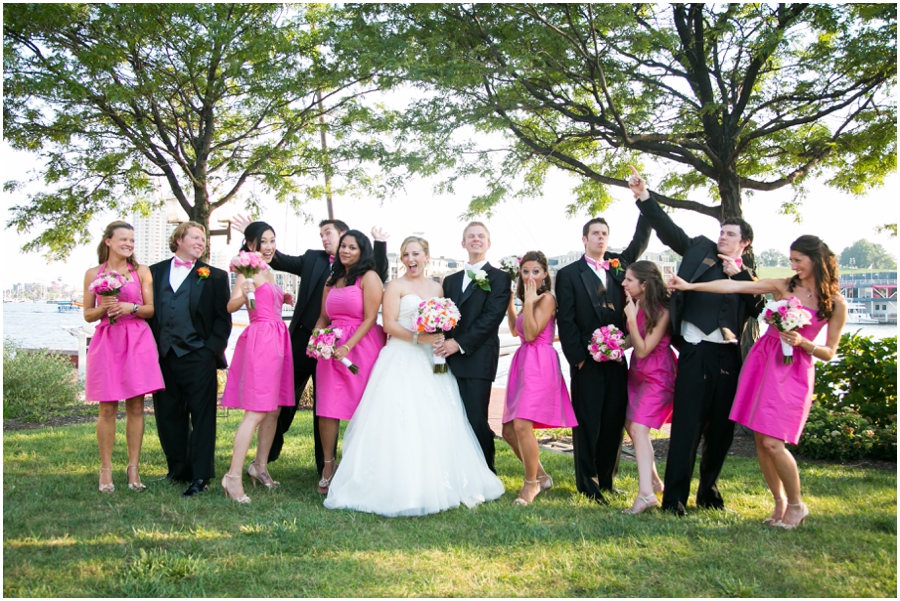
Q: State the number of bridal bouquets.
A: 7